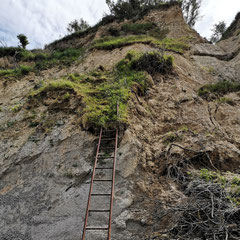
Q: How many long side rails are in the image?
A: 2